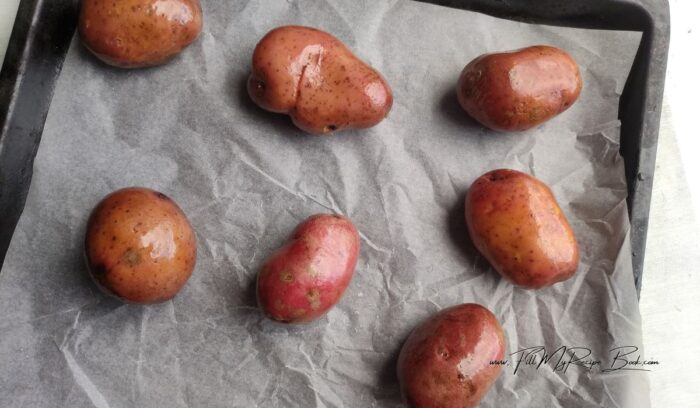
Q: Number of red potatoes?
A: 7